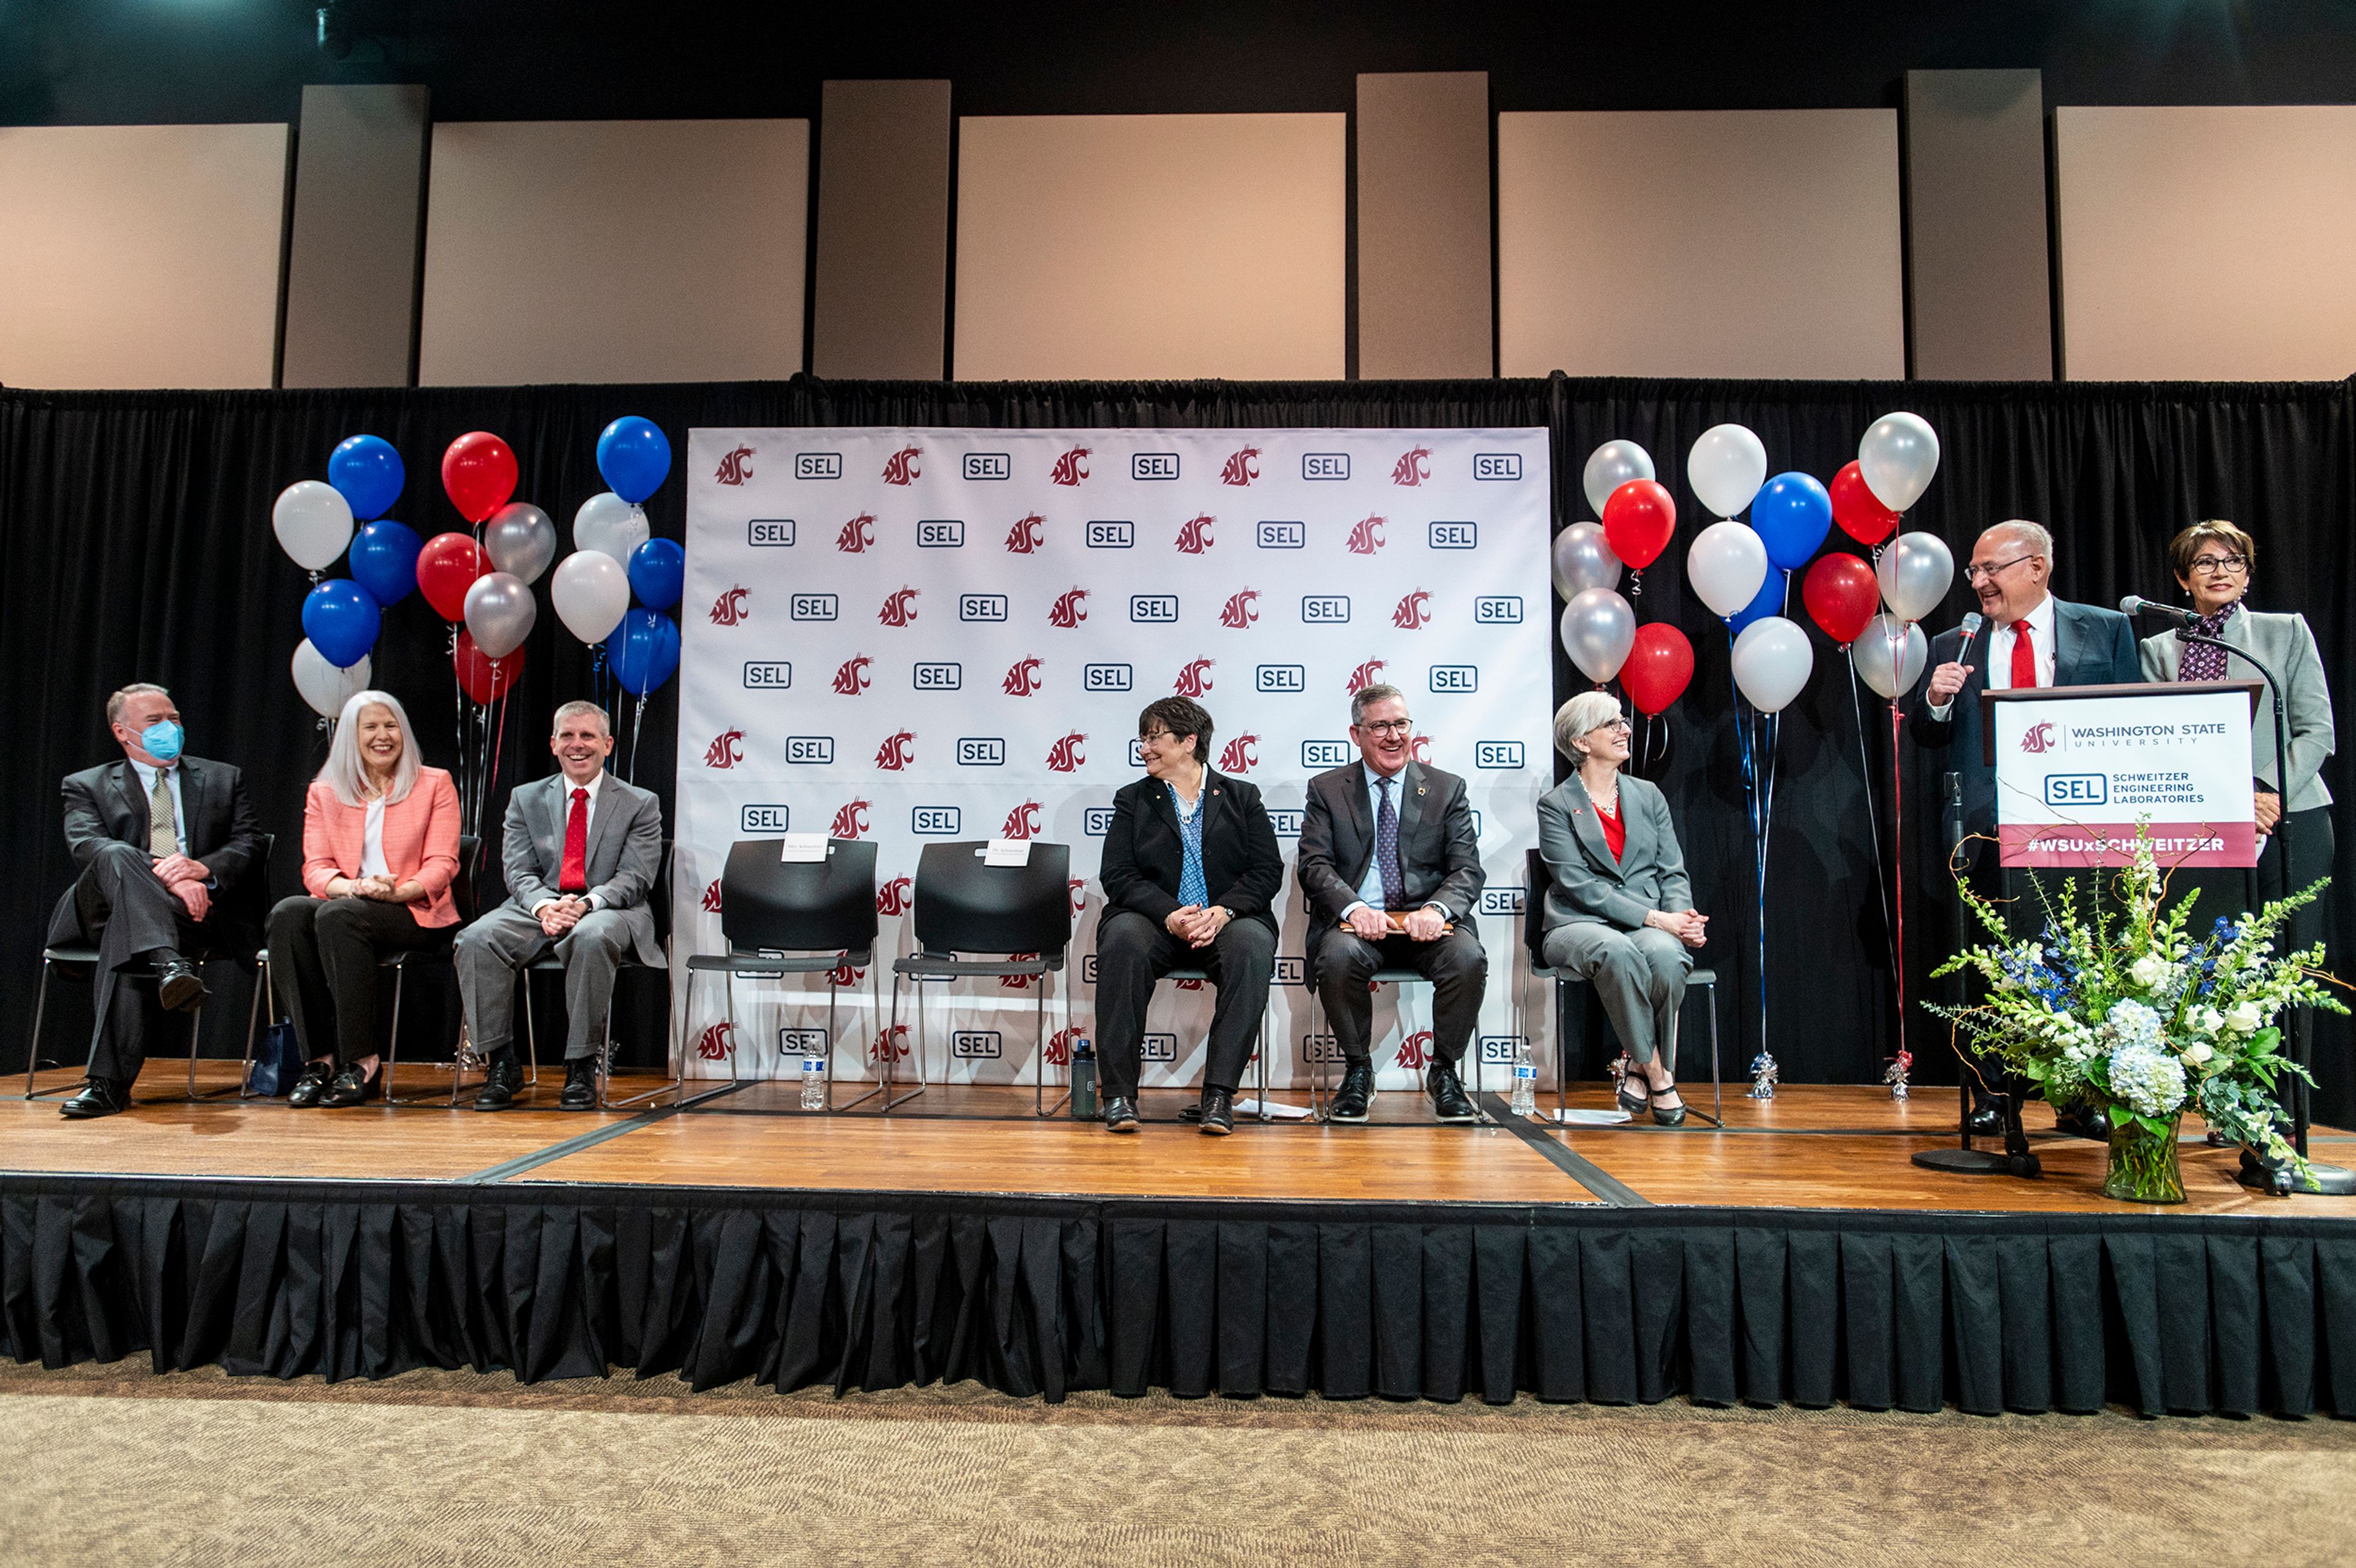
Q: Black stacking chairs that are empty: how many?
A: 2